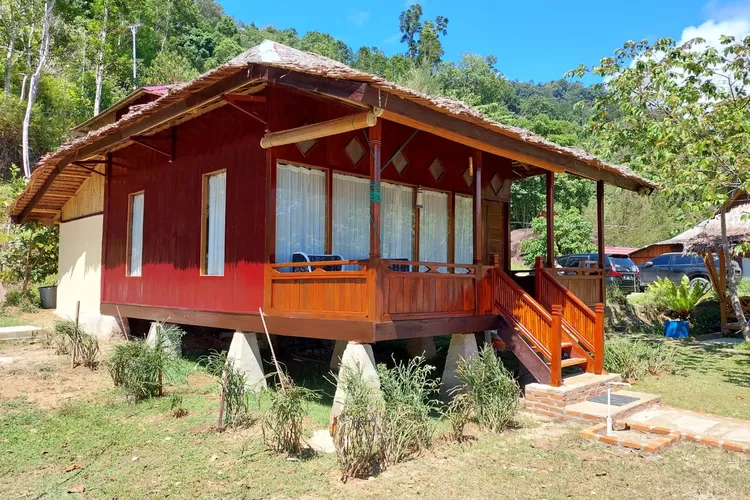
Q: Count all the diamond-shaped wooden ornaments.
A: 6